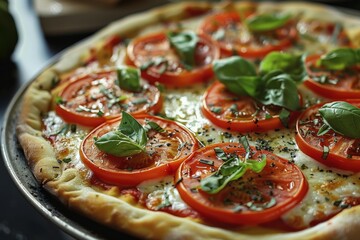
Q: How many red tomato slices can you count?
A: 8